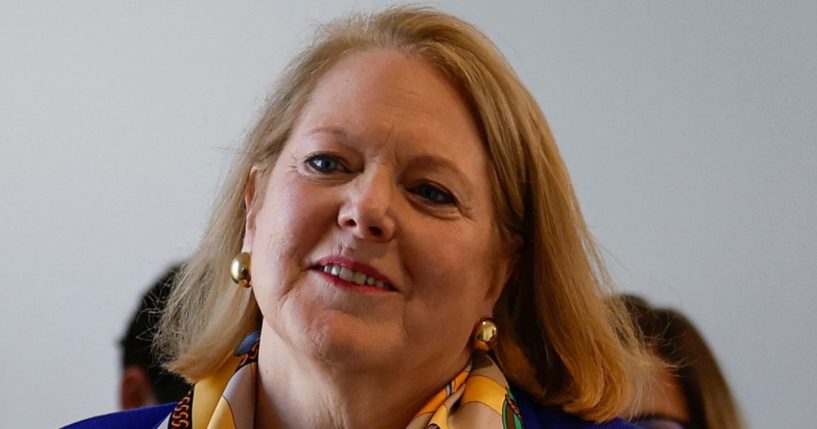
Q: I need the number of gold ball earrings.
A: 2